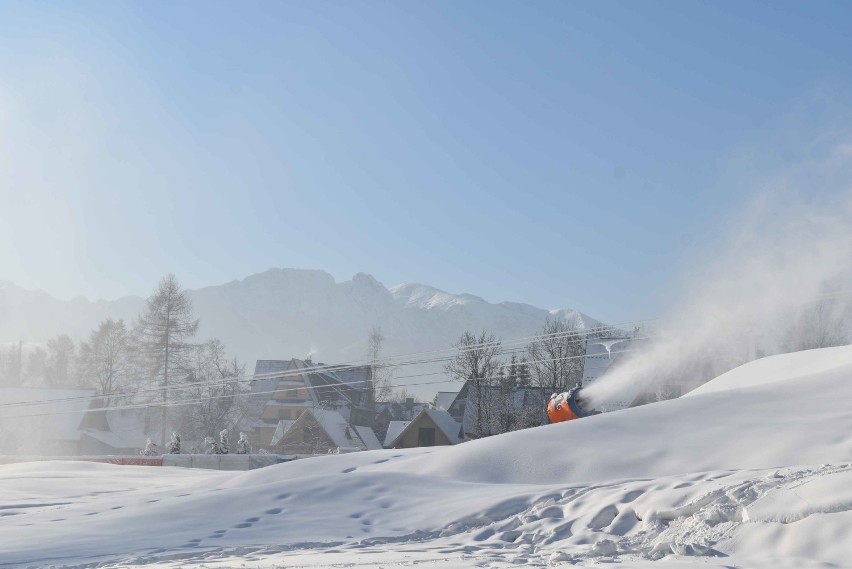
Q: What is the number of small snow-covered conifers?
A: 5